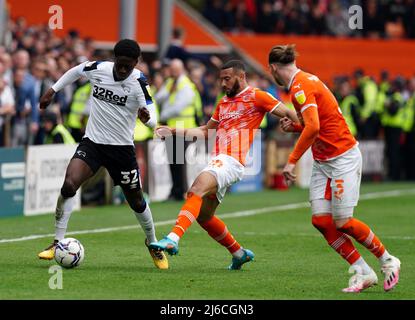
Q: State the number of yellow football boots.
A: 2